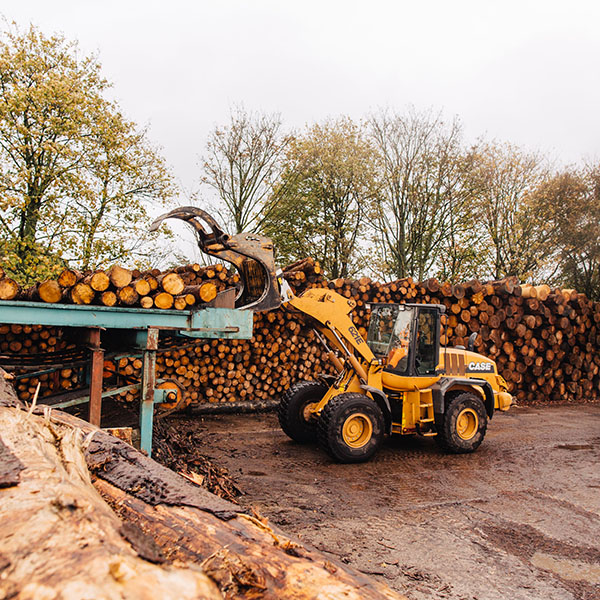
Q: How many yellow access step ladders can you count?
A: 1